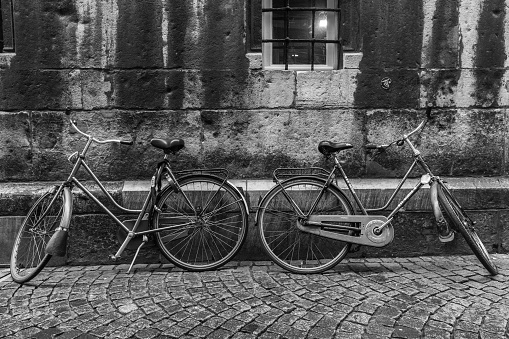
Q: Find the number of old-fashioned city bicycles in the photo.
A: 2